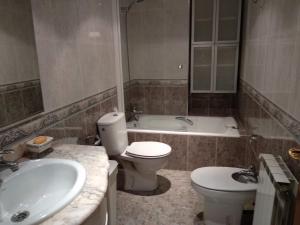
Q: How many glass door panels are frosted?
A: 4